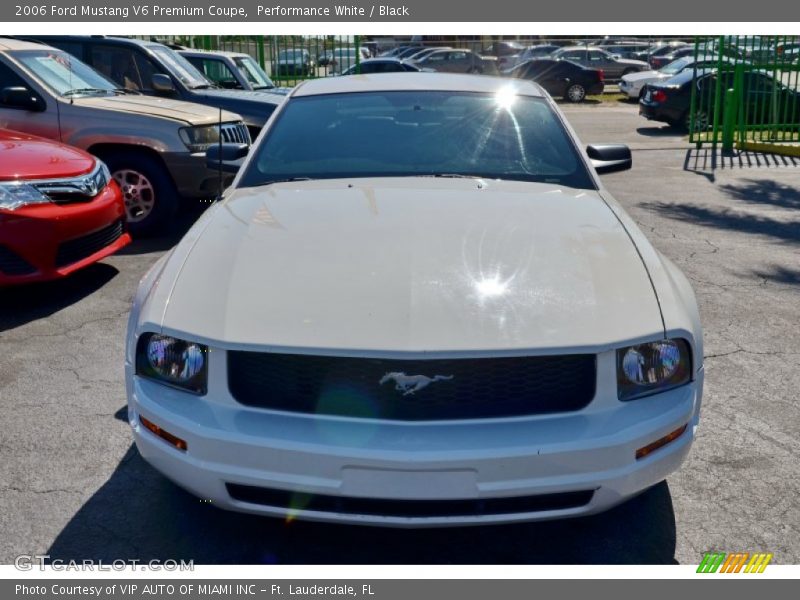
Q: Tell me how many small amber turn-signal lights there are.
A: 2